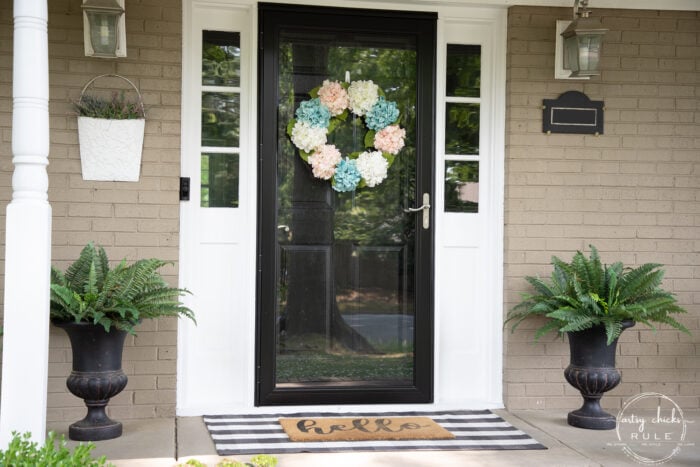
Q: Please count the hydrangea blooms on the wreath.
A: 9